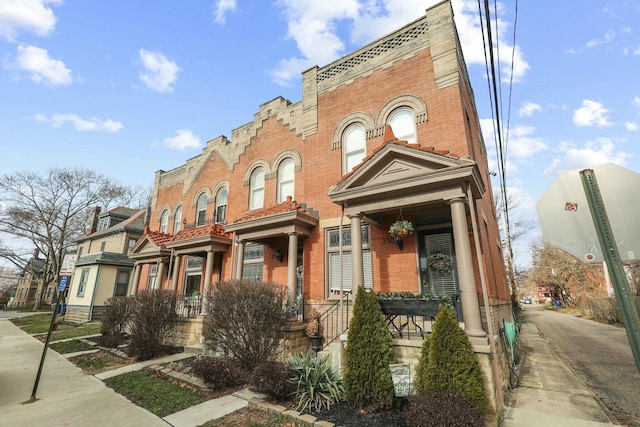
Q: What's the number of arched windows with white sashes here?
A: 8